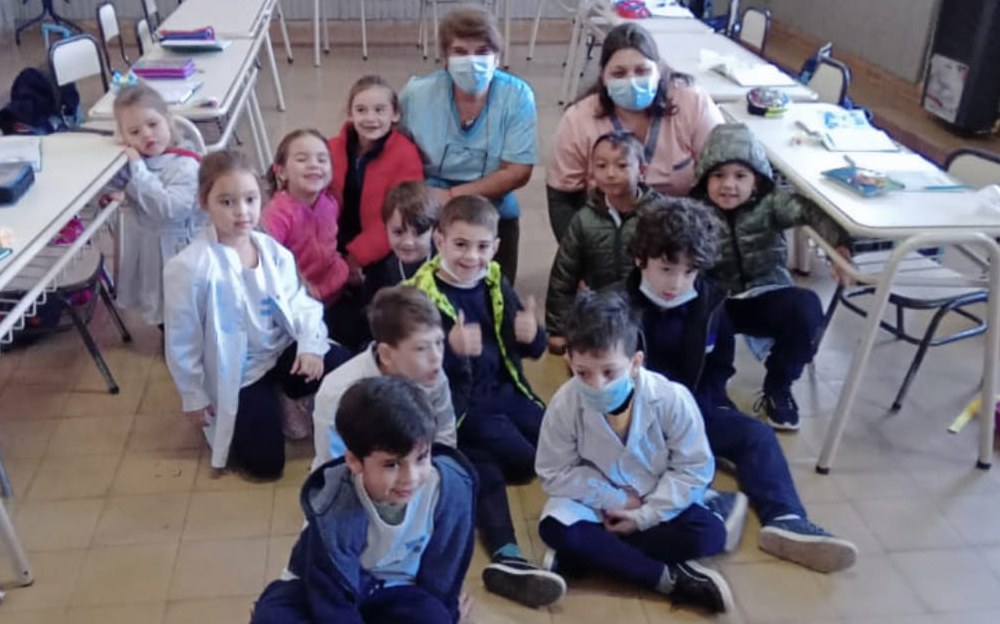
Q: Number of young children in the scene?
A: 12